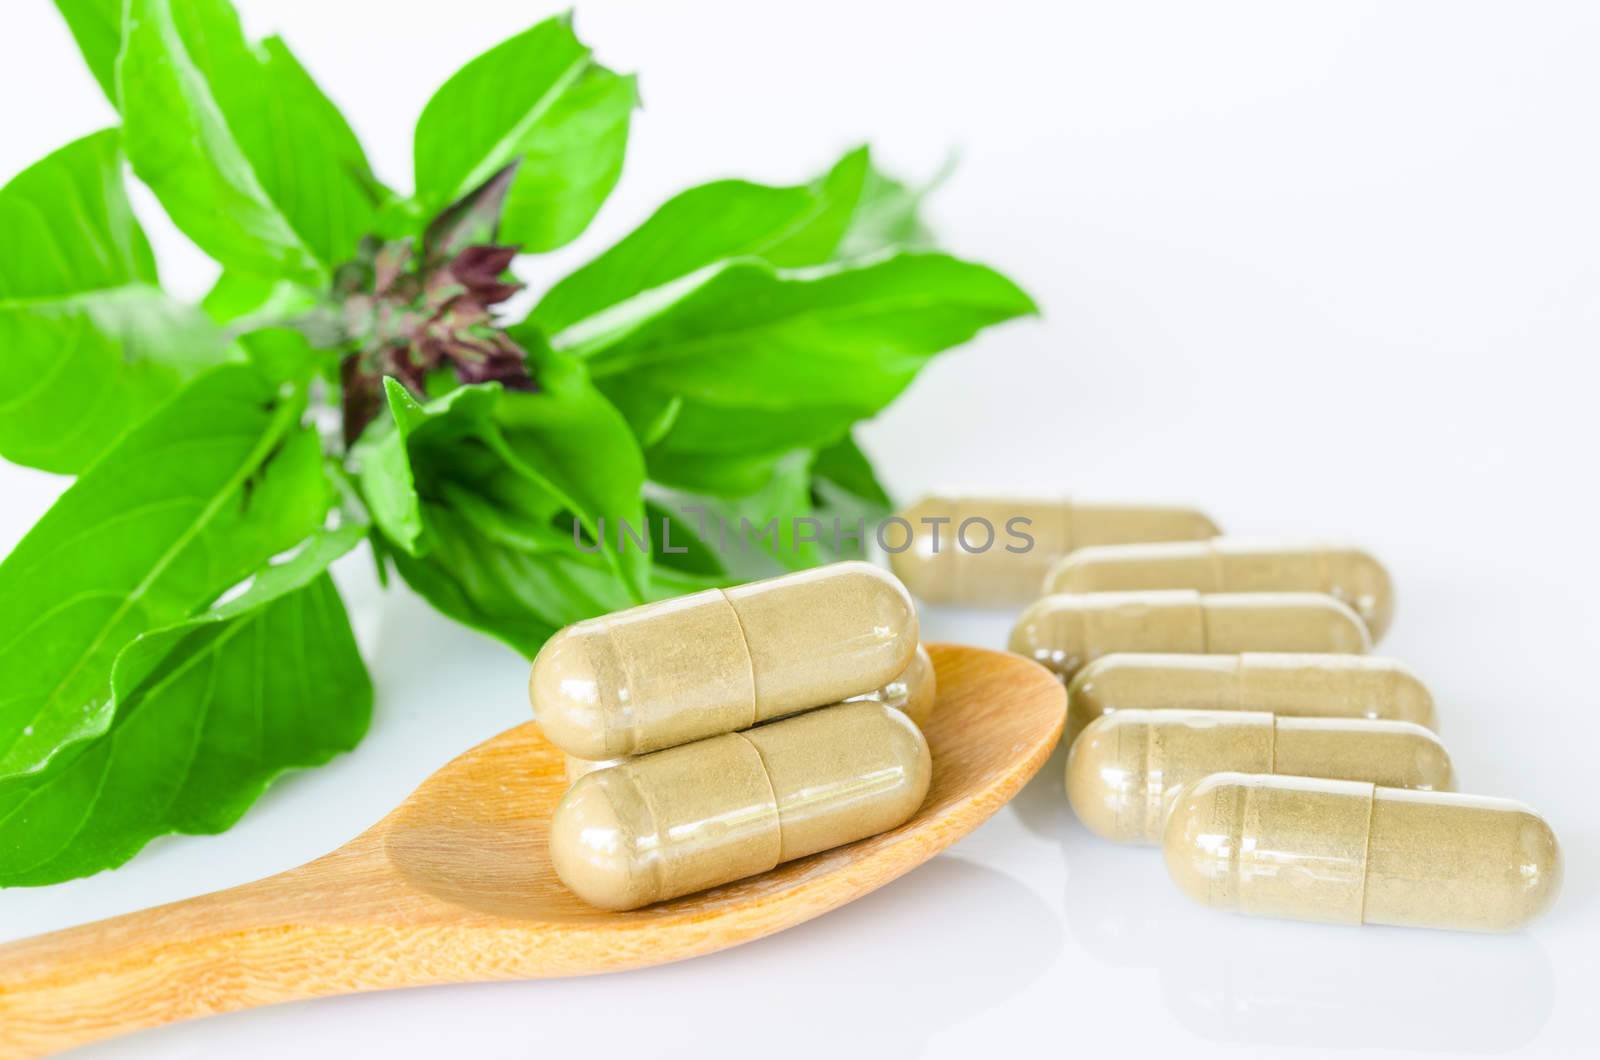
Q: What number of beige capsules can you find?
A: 9